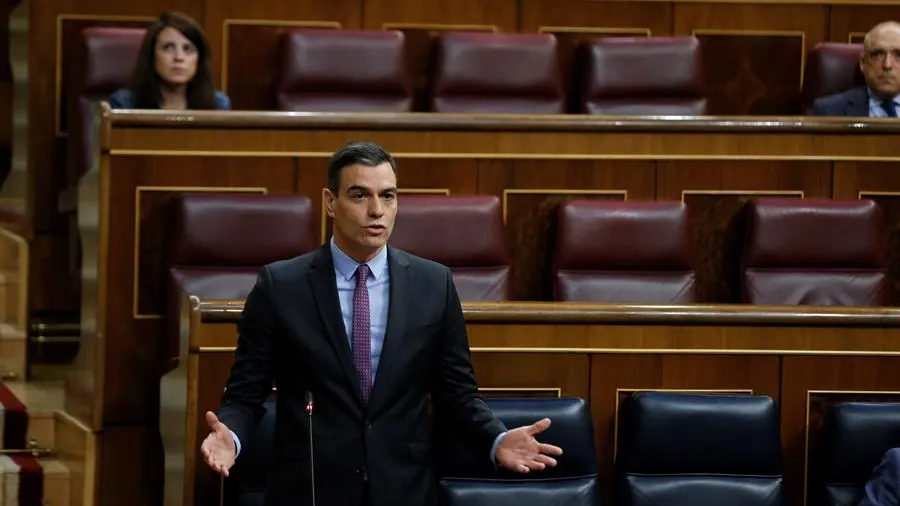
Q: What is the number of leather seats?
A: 13